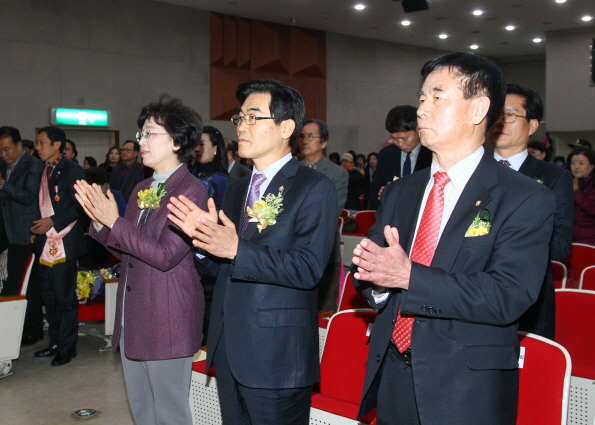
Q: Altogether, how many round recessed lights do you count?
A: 9